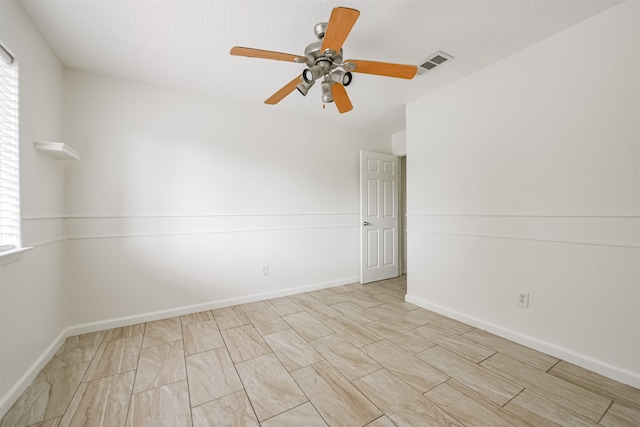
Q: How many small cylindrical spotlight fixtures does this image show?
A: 4